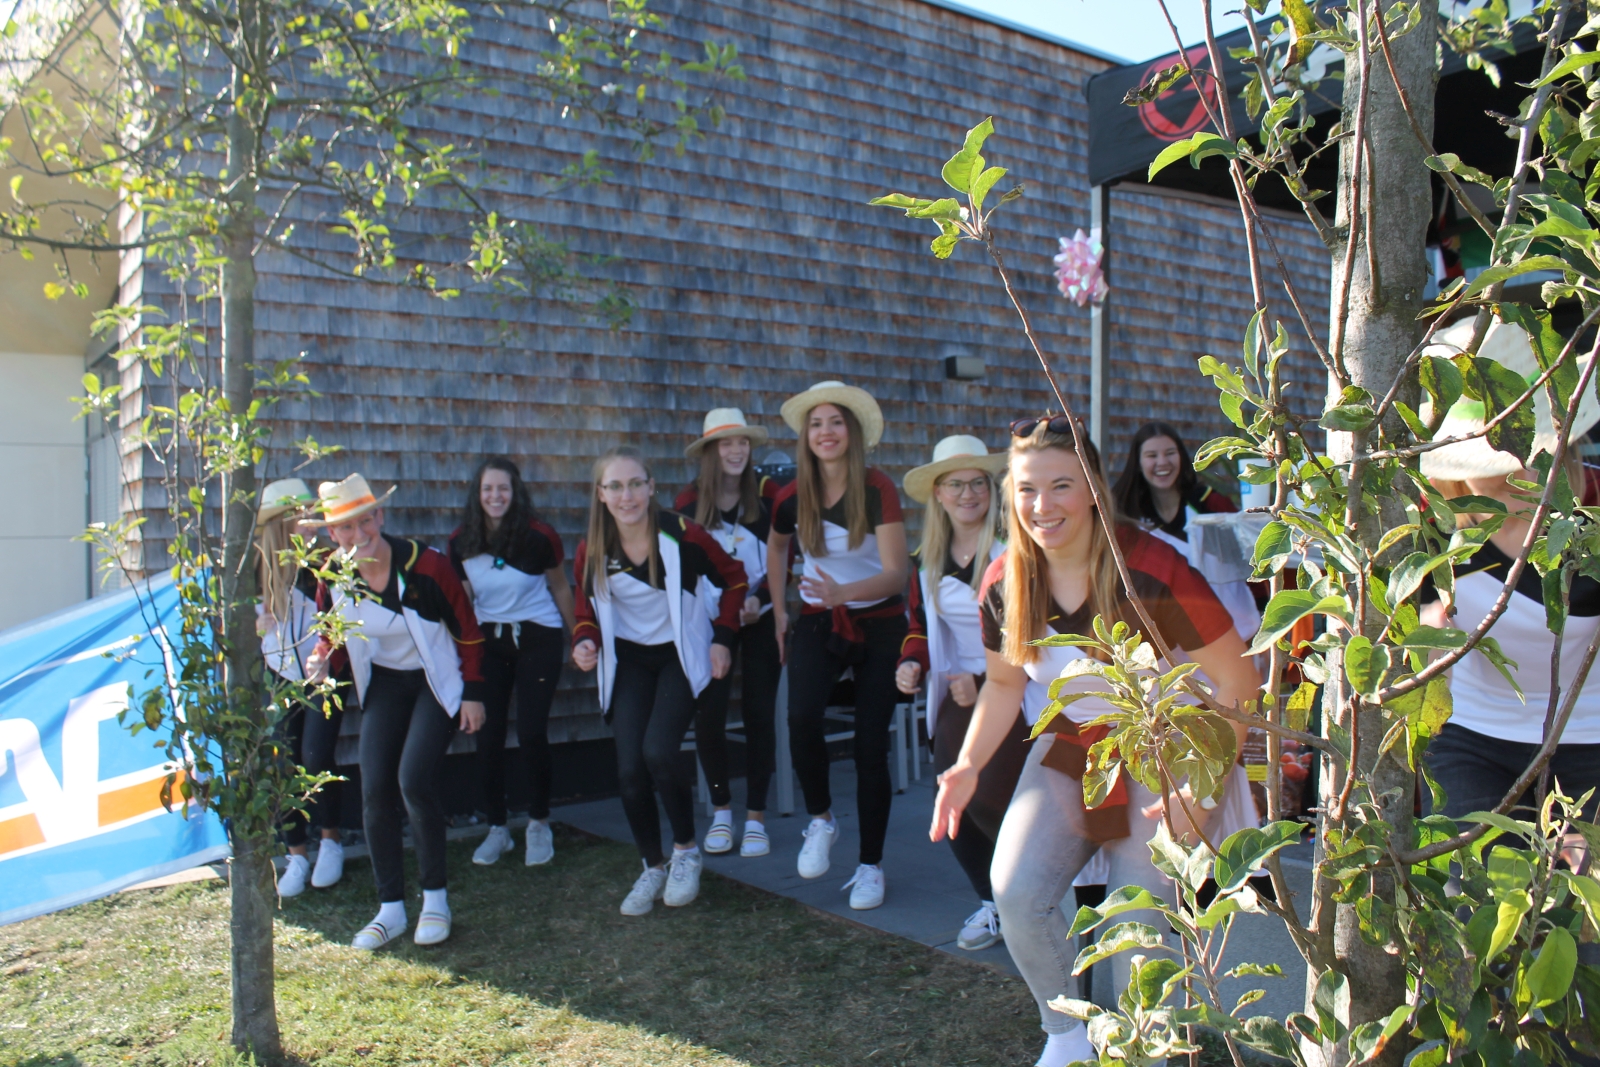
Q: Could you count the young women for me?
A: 10